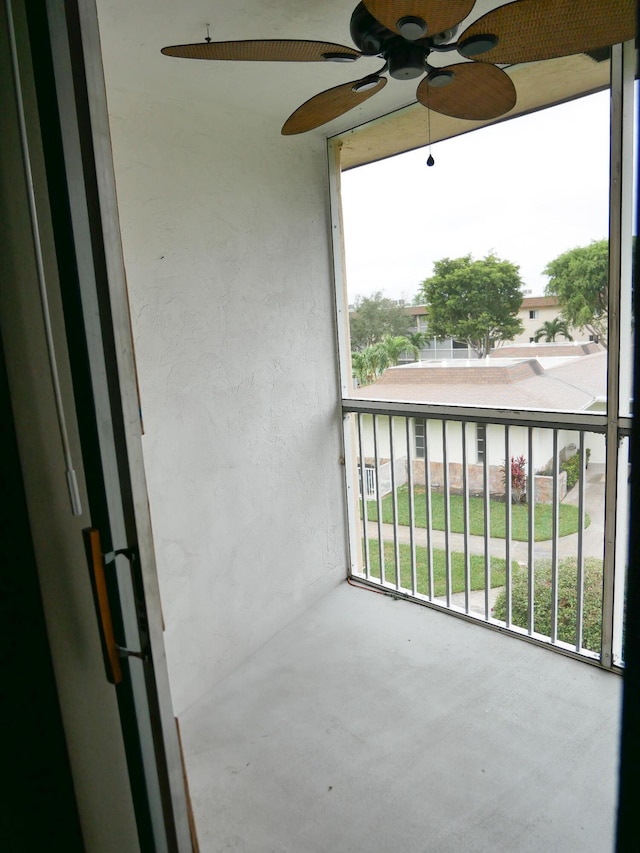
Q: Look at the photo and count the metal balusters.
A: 12